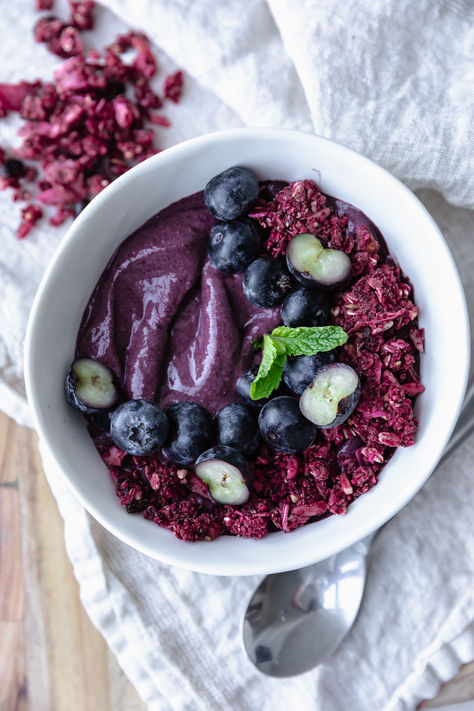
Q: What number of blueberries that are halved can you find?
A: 4